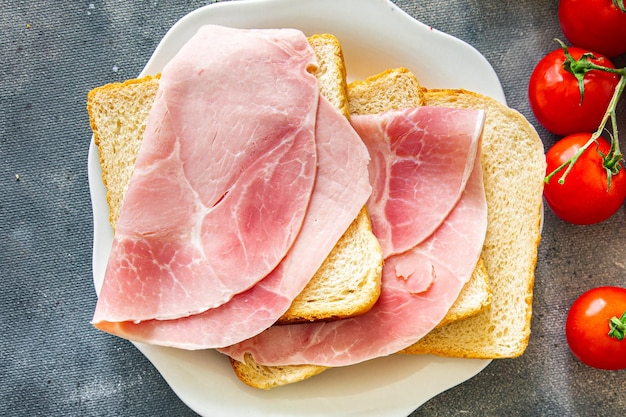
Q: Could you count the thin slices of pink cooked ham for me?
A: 2